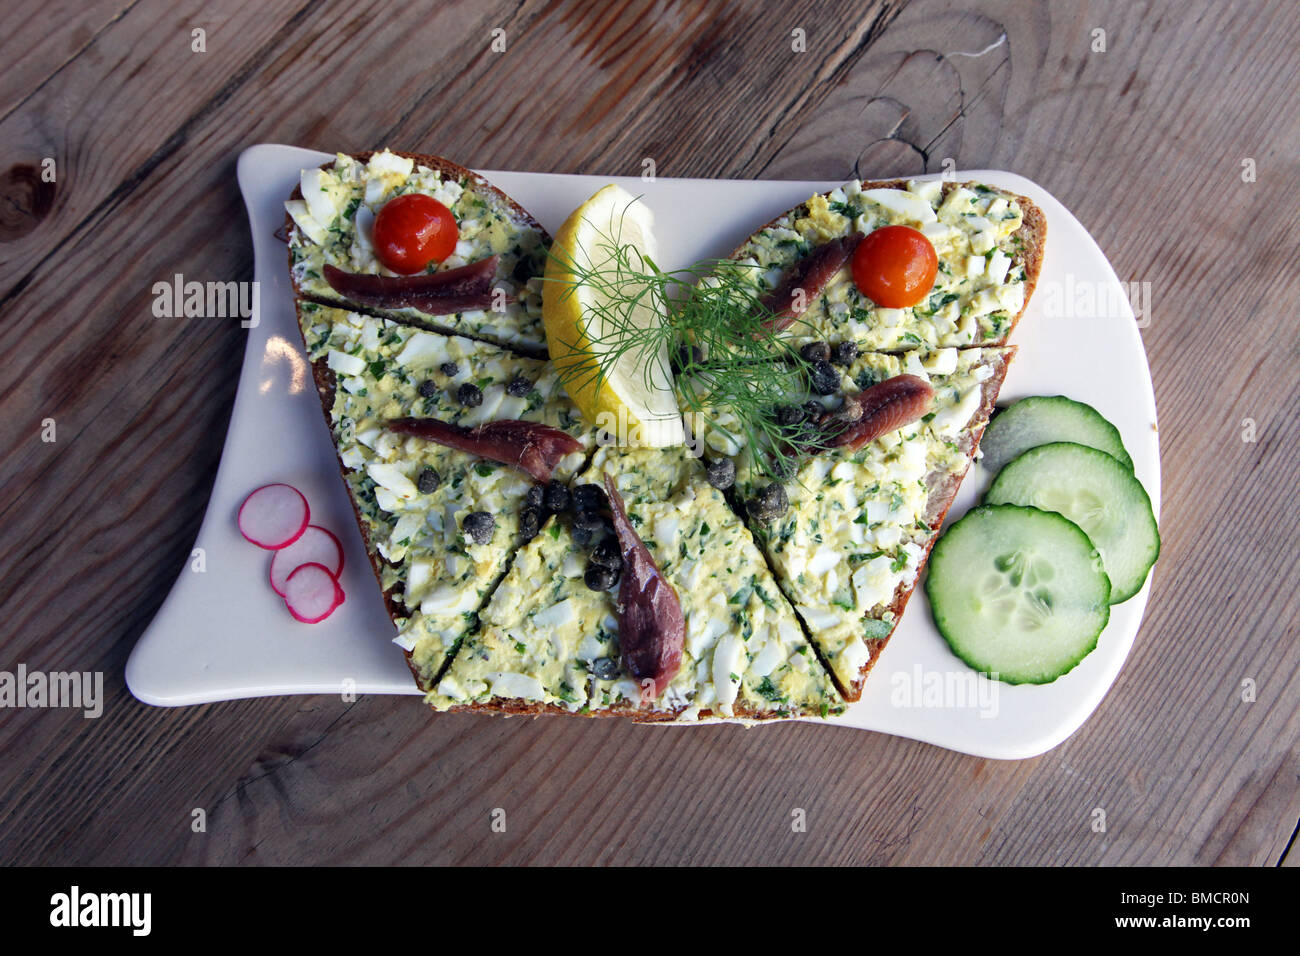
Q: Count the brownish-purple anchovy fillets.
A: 5